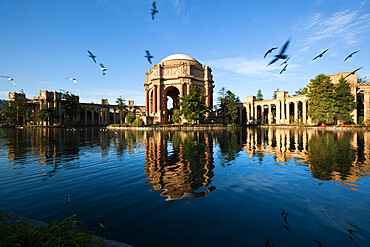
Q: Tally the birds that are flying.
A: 13